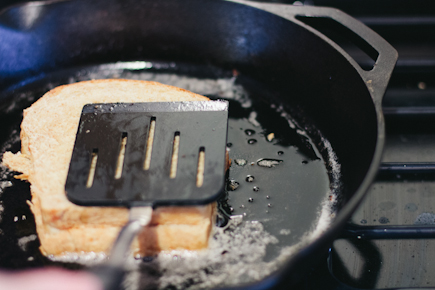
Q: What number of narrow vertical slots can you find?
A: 5